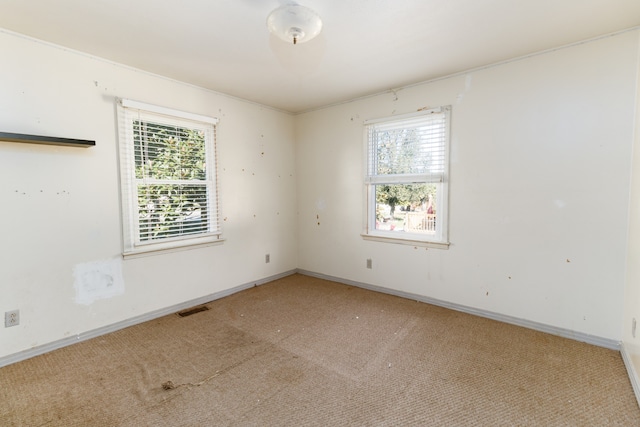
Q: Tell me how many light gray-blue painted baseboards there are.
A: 3